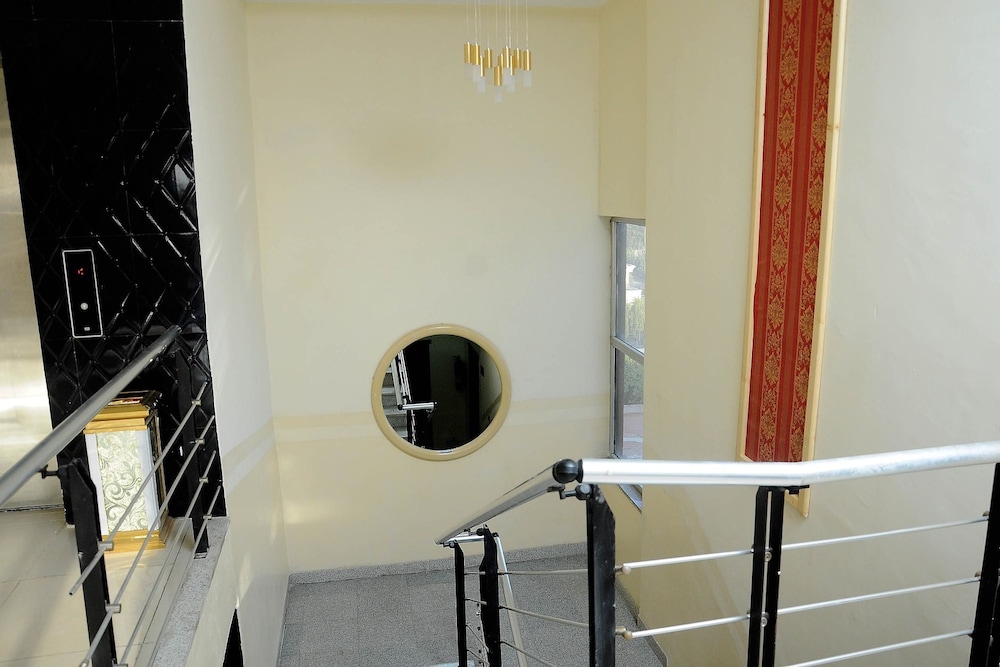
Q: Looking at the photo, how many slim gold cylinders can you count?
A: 10